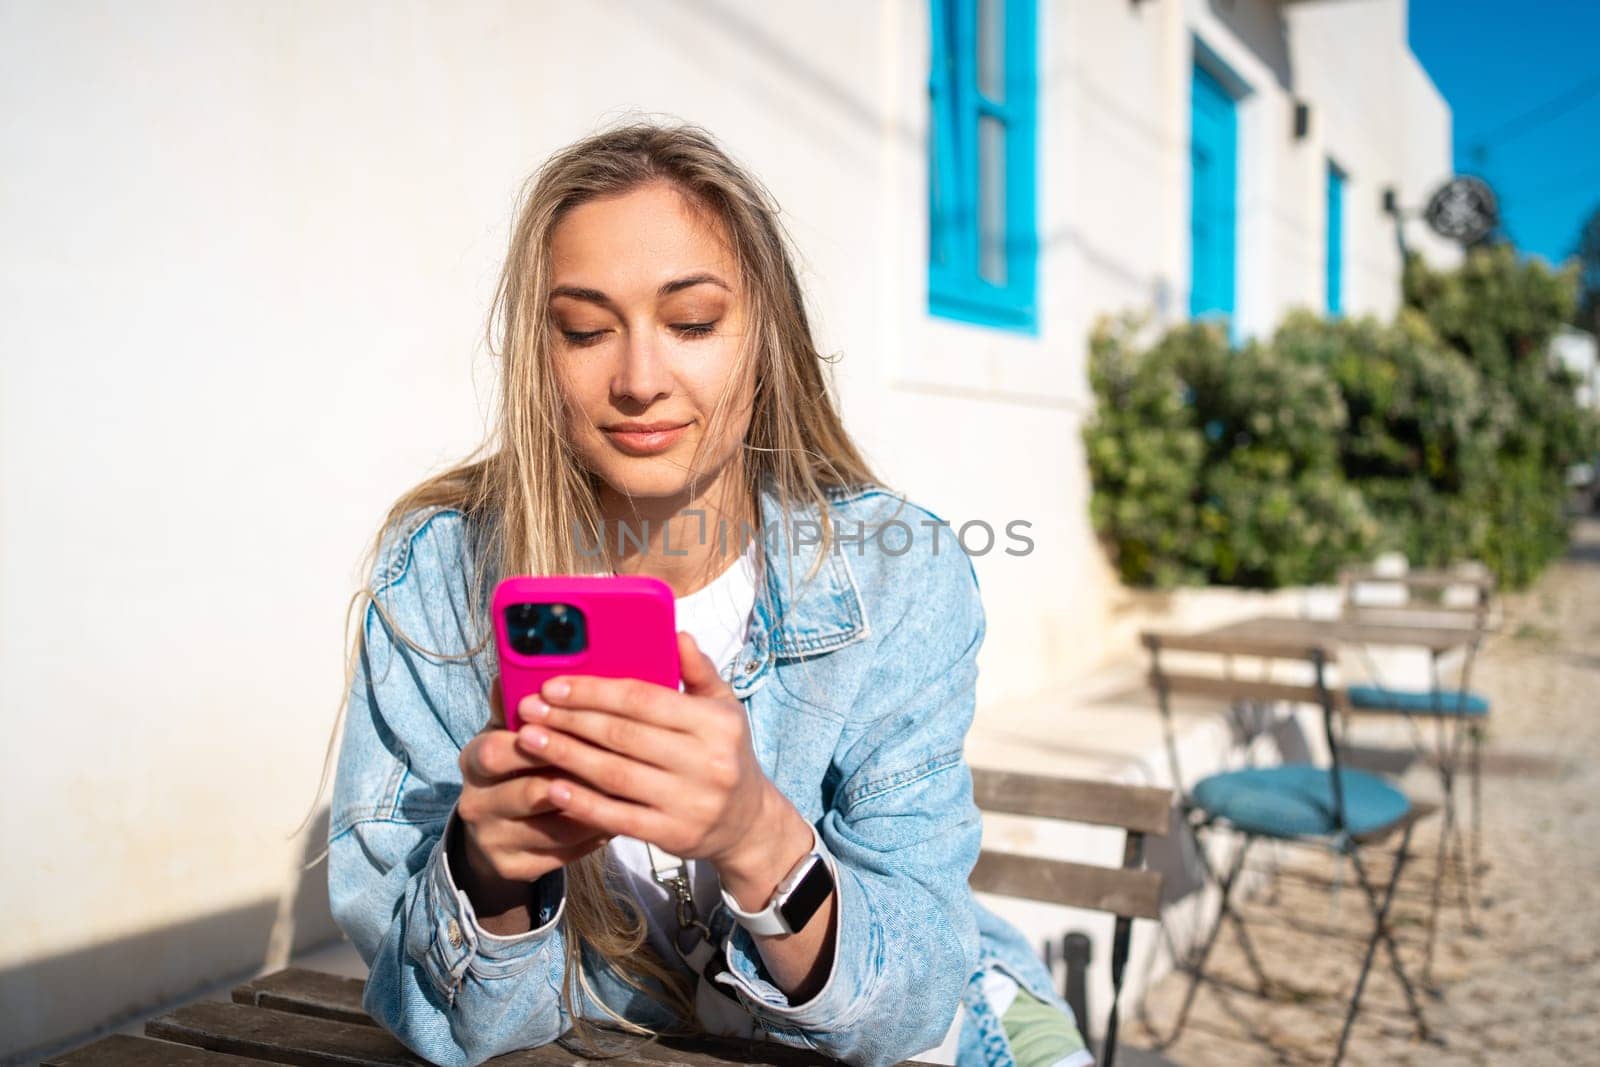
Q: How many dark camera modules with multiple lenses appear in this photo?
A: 1